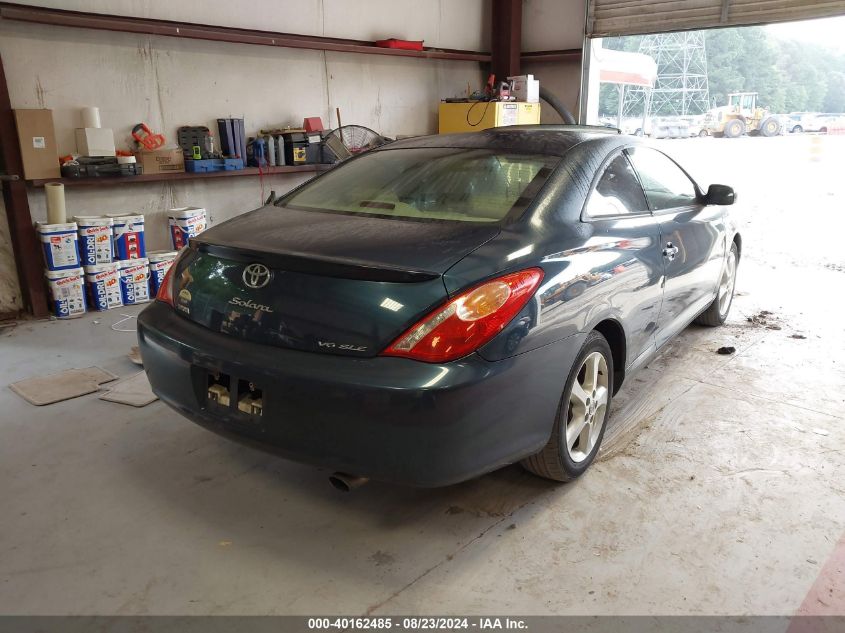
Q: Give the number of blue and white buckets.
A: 8